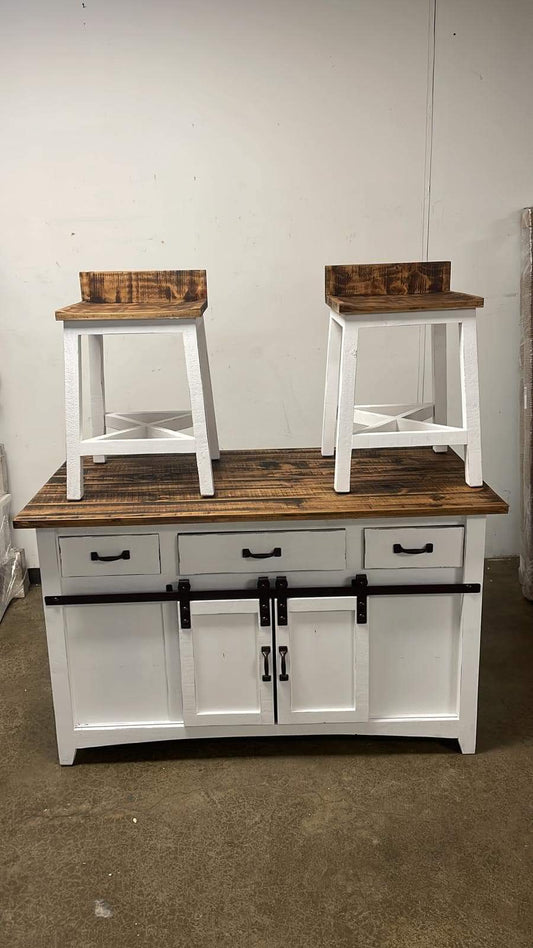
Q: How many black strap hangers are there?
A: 4